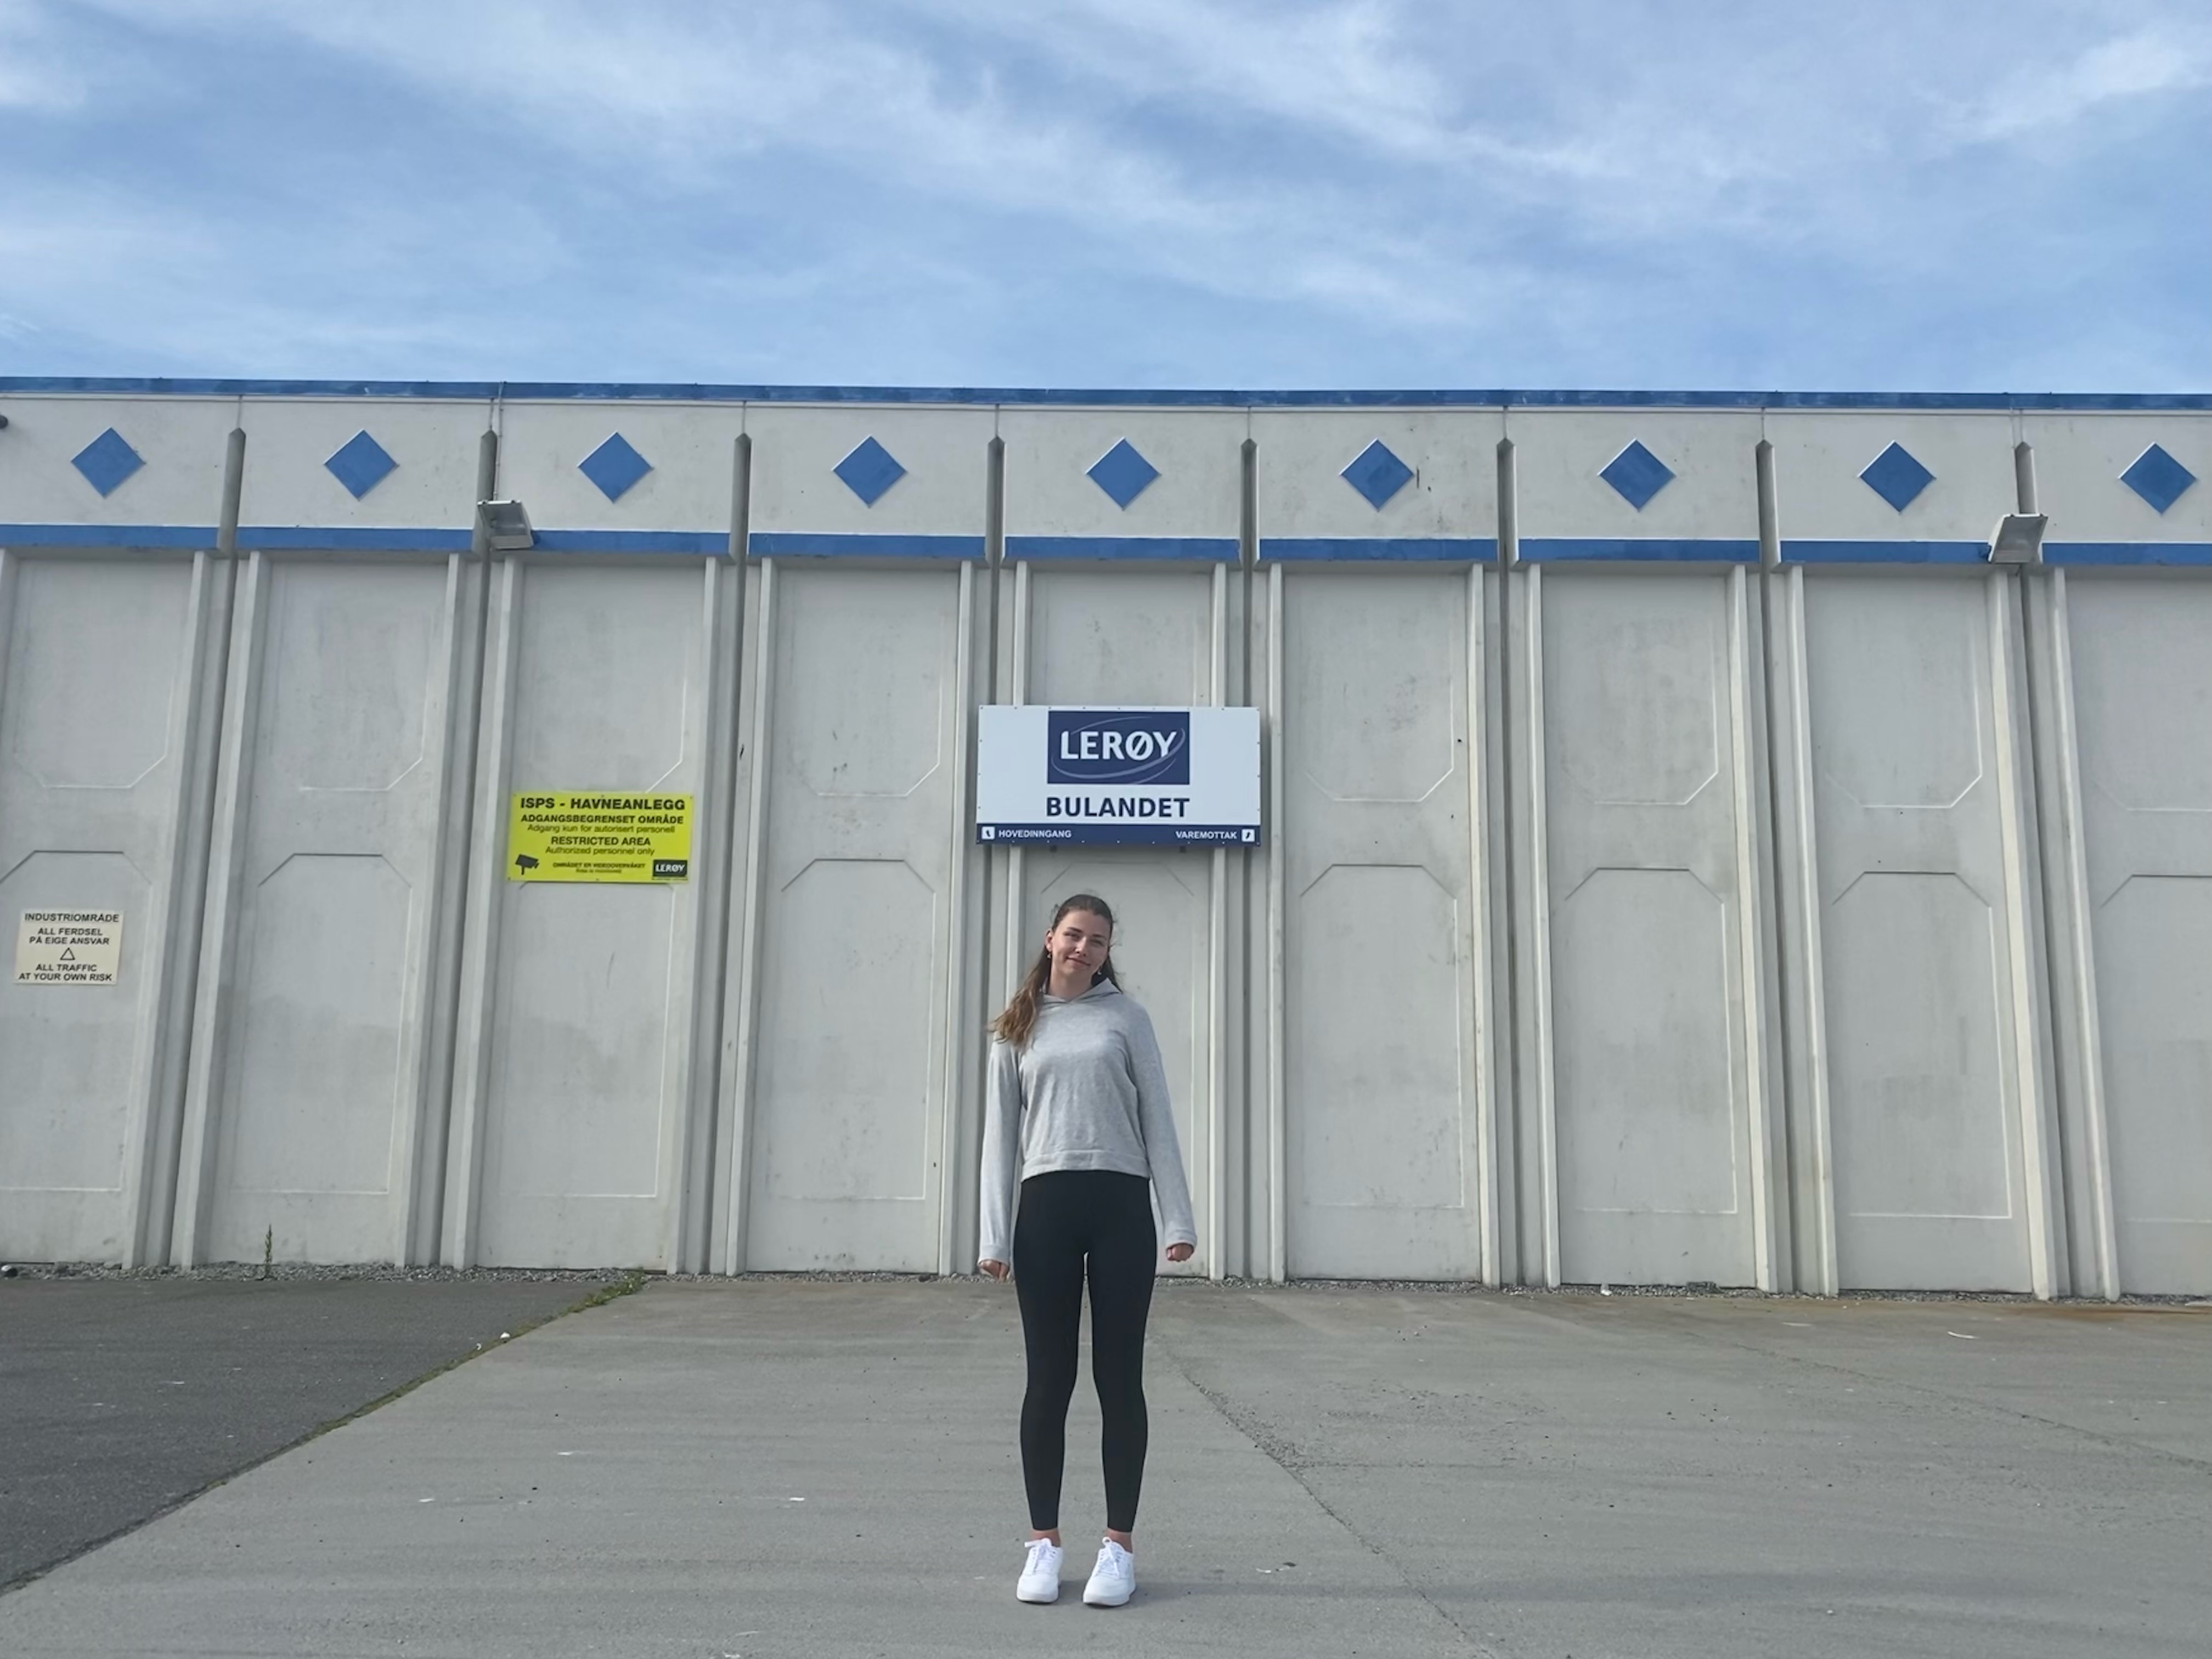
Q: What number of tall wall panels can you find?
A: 9